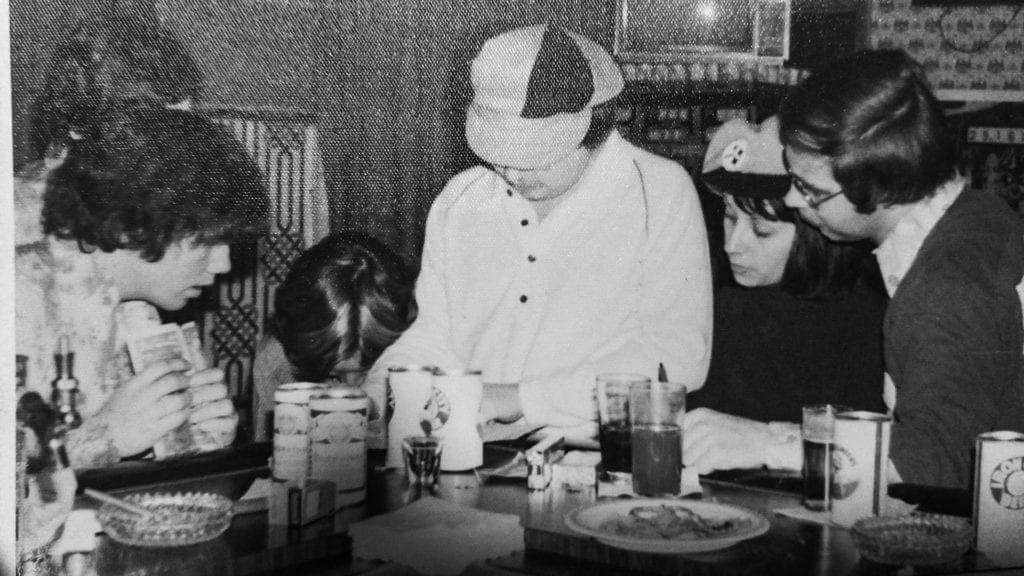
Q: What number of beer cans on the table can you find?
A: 6